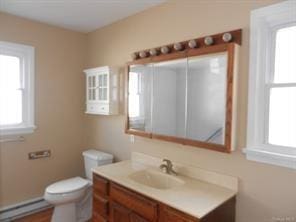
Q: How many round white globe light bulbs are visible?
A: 8